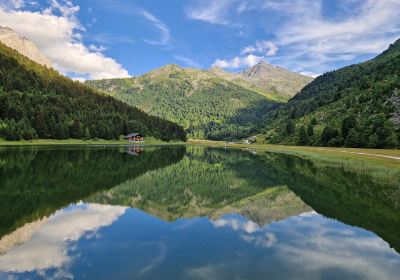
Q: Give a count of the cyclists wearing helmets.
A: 0